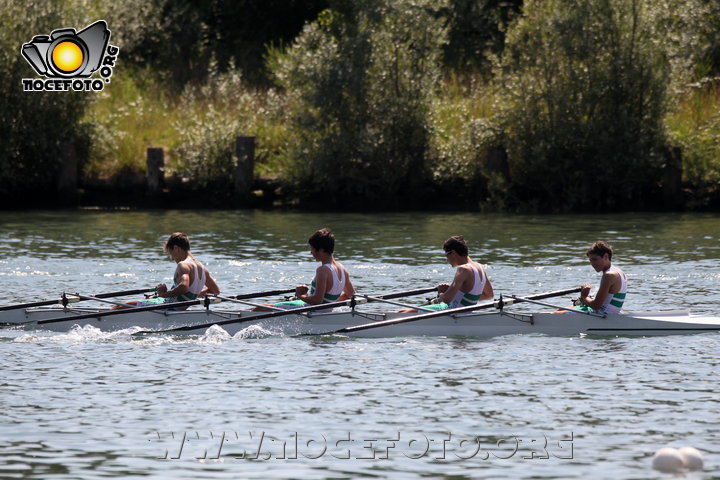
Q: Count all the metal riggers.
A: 4